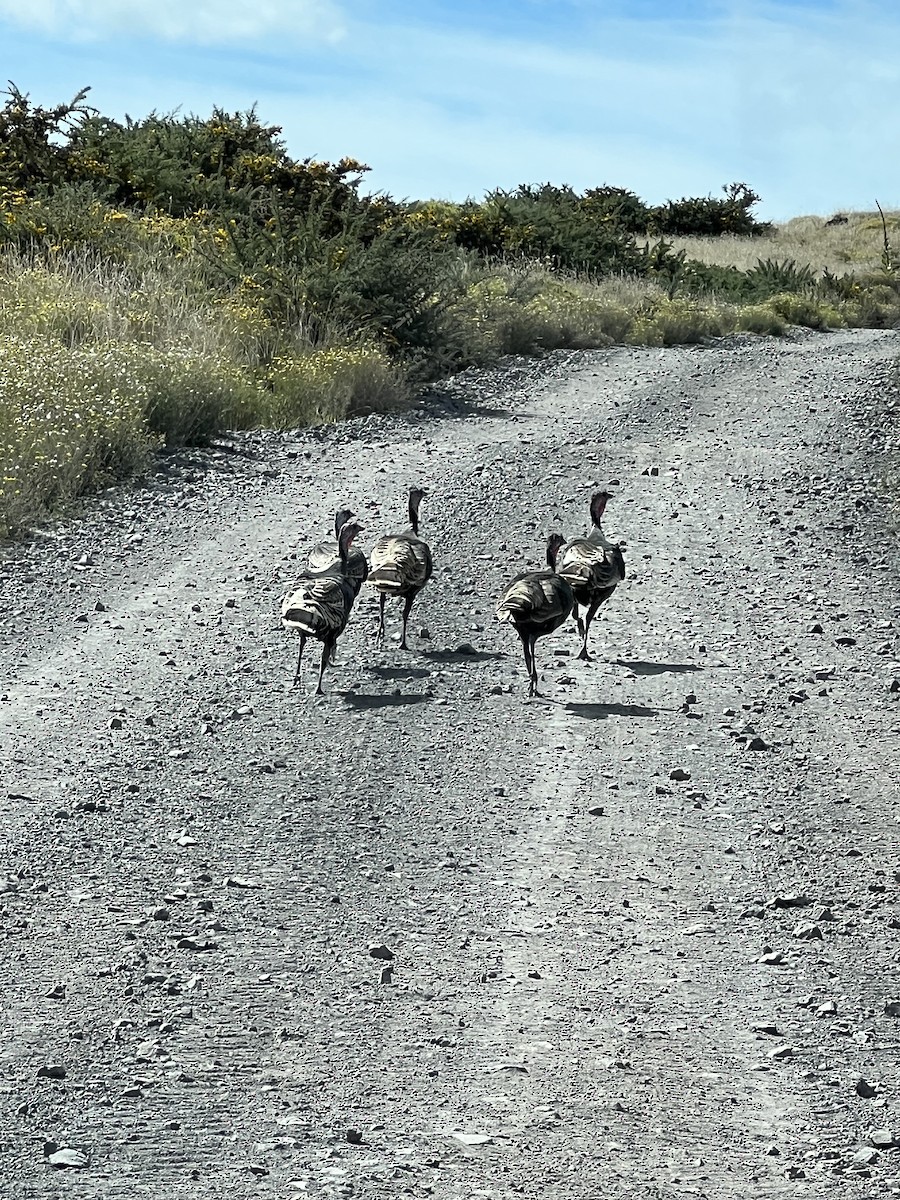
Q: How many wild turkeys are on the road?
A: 5